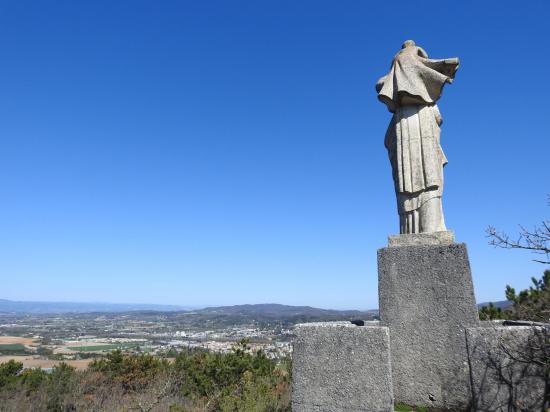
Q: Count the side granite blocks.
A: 2